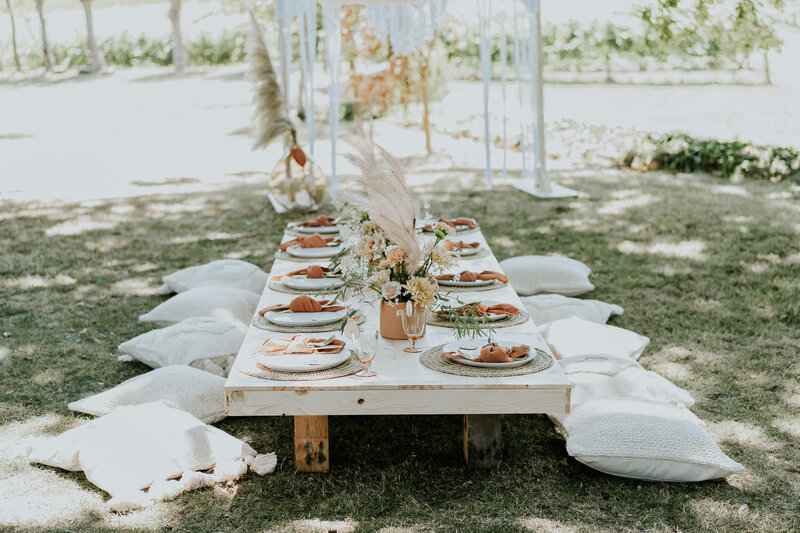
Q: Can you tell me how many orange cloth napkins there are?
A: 10